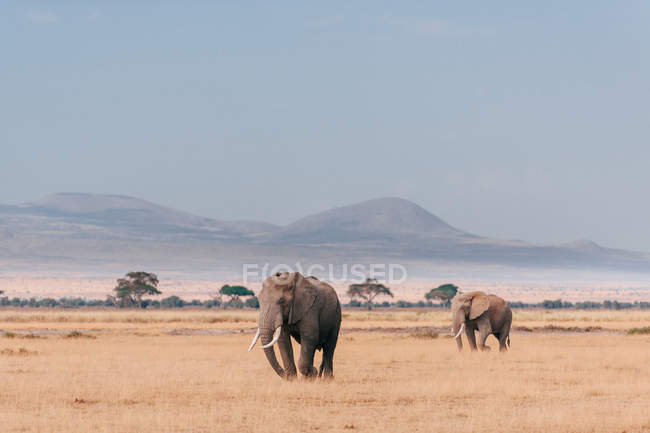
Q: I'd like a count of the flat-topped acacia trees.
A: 4